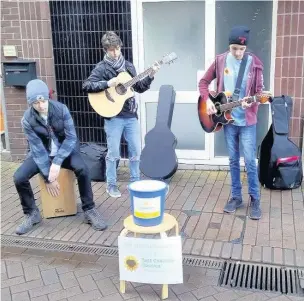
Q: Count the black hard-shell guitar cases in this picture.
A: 1